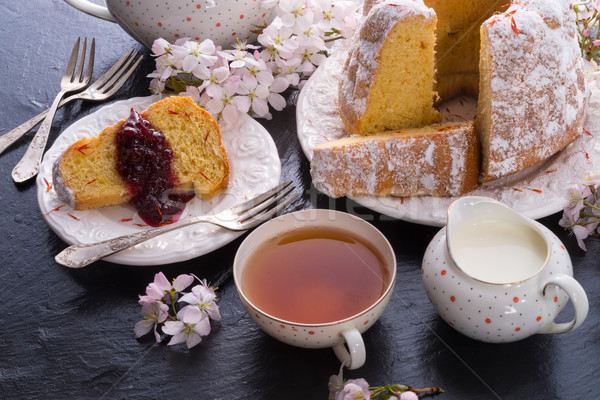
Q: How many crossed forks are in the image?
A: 2